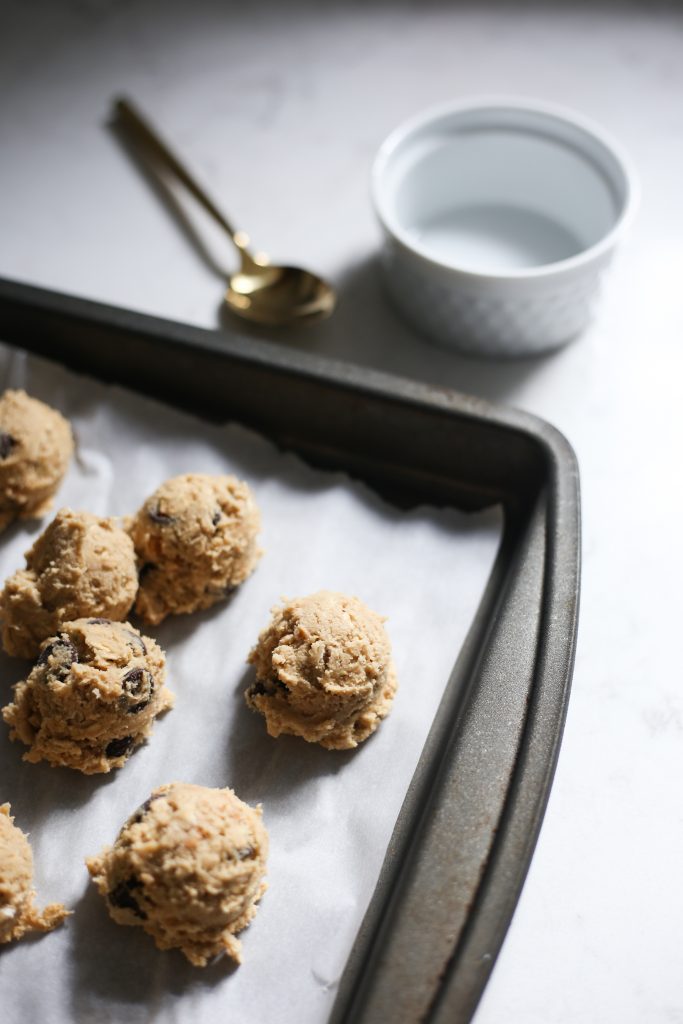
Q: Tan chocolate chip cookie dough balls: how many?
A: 7